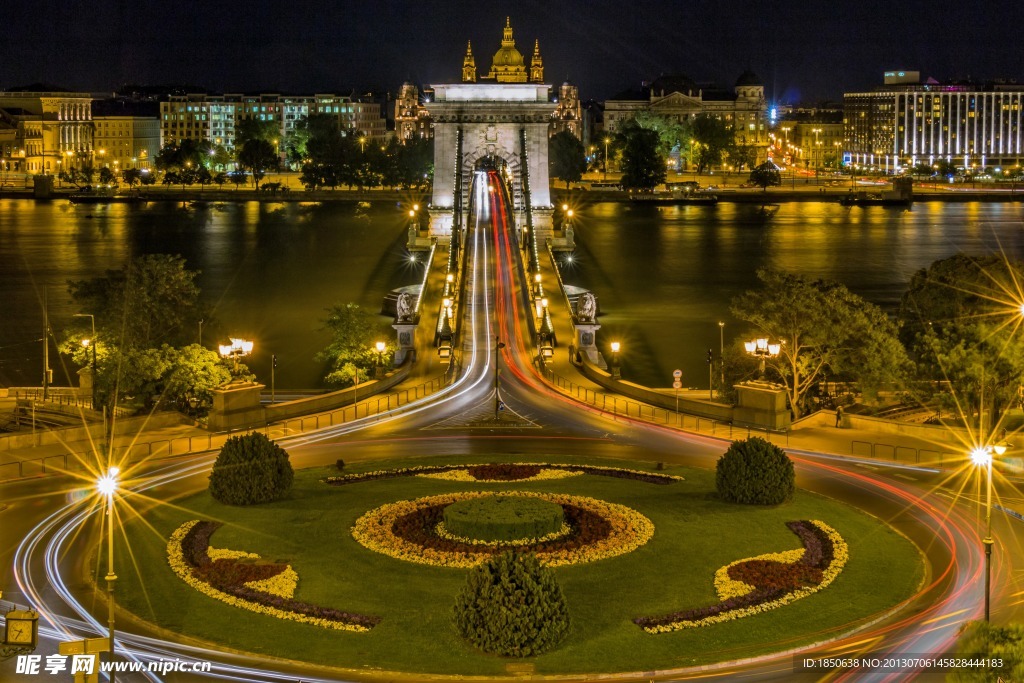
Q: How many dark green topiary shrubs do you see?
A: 3